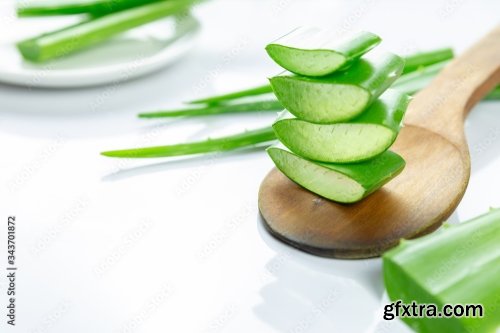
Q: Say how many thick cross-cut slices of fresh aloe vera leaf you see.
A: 4